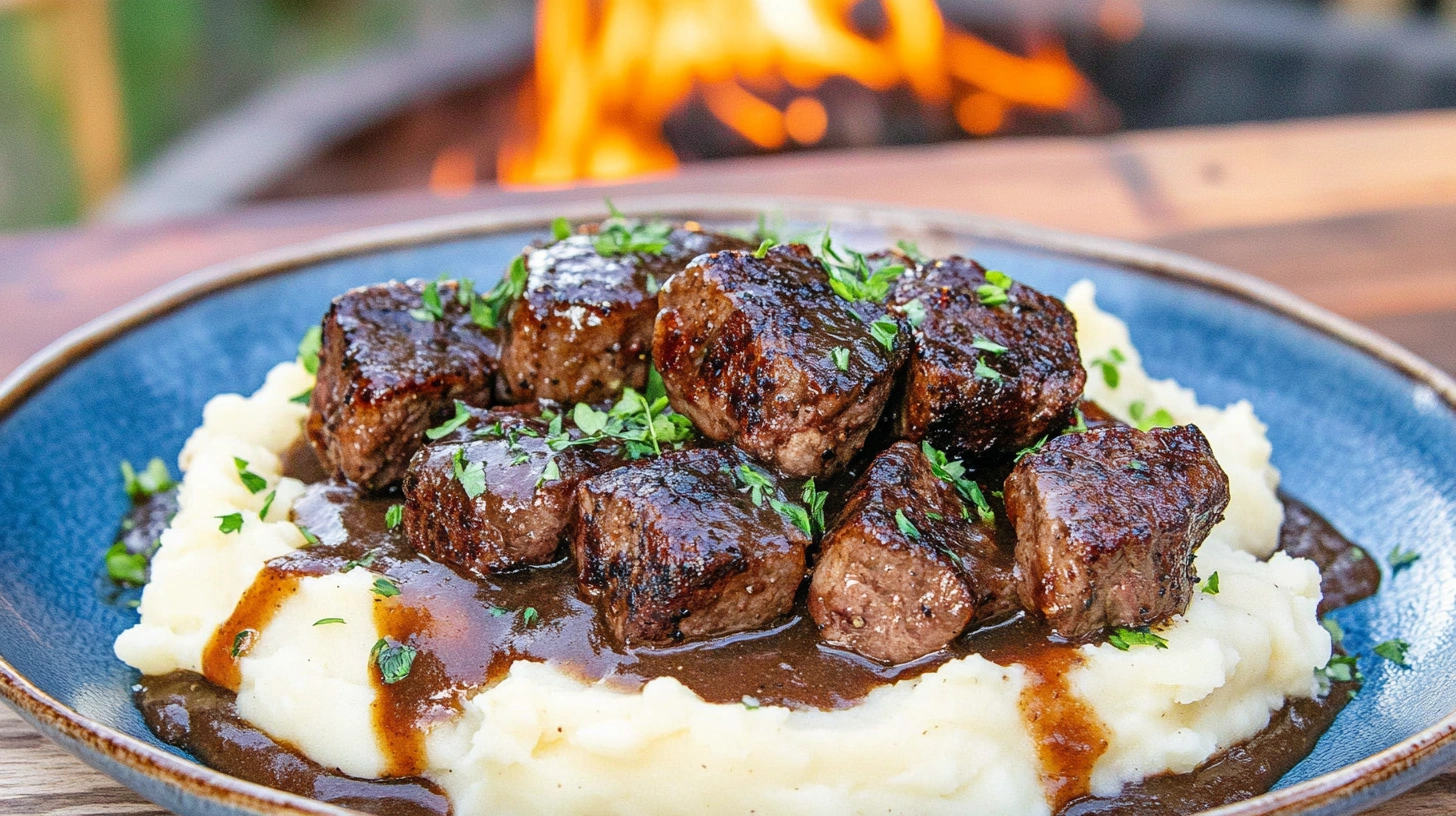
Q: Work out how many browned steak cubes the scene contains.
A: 8